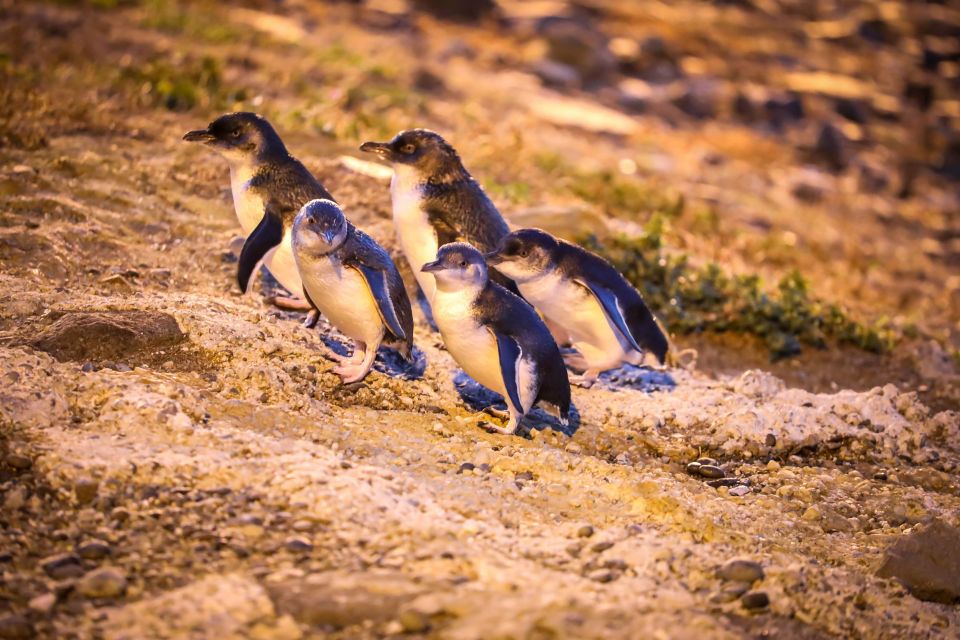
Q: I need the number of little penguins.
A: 5